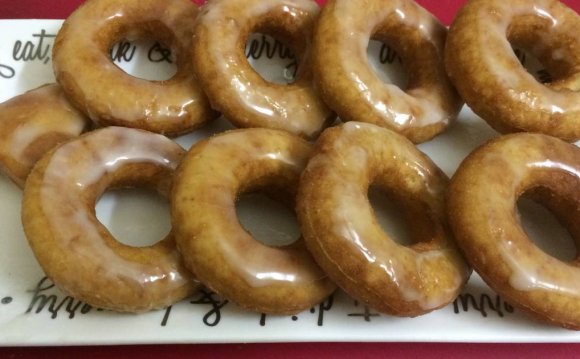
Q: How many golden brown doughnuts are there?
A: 9